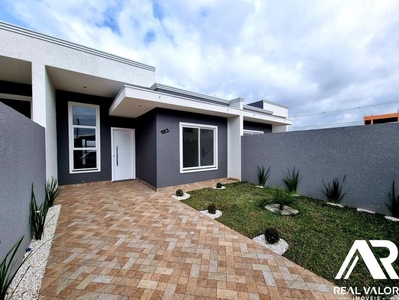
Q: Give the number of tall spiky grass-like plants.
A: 7